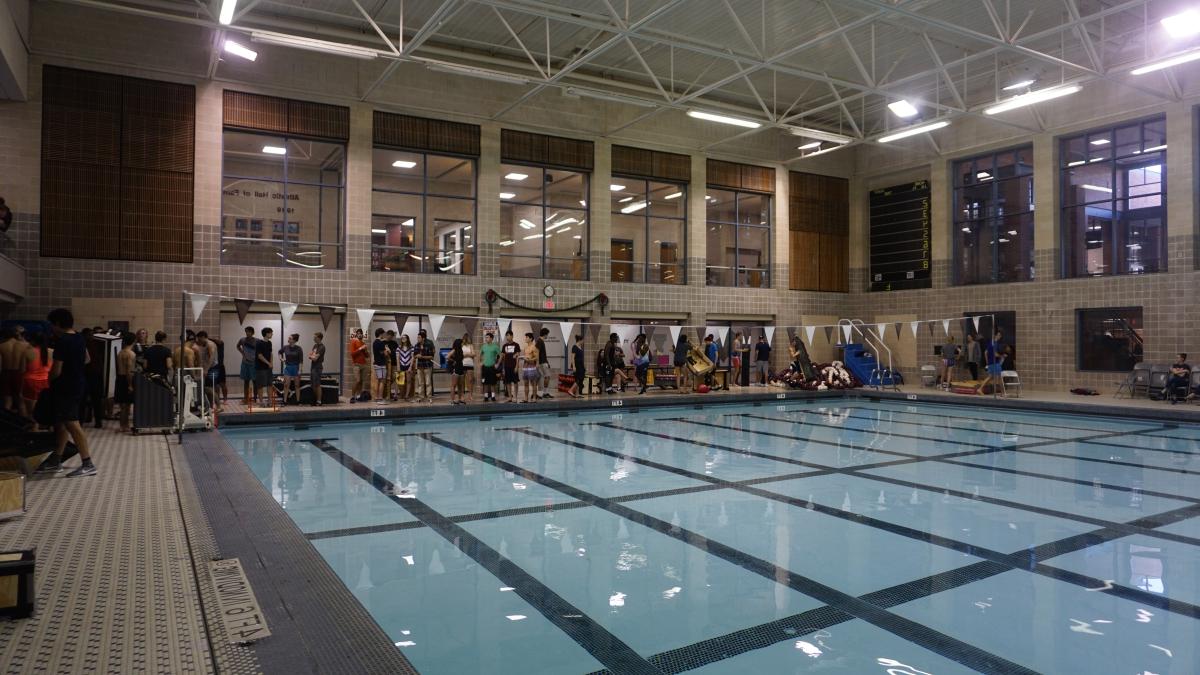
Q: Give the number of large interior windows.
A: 7